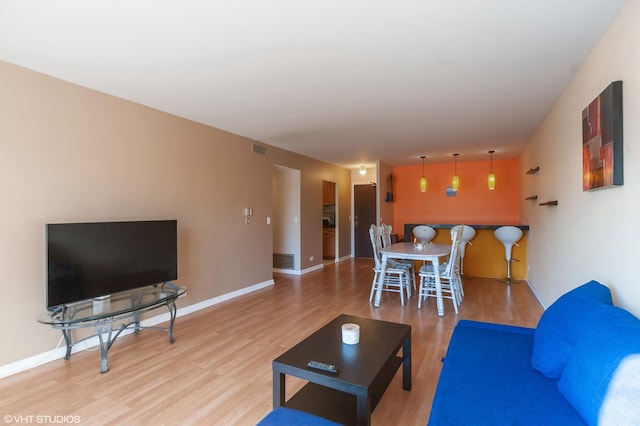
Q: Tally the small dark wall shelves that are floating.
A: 3